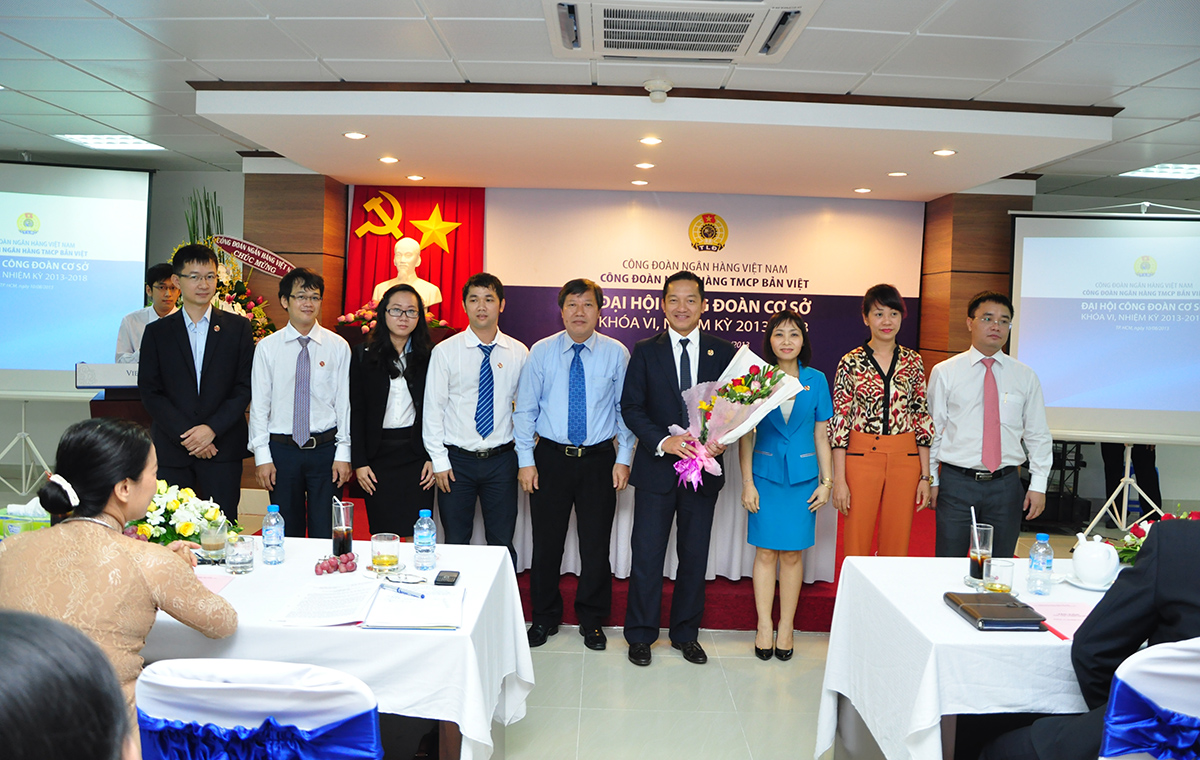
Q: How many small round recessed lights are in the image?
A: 9